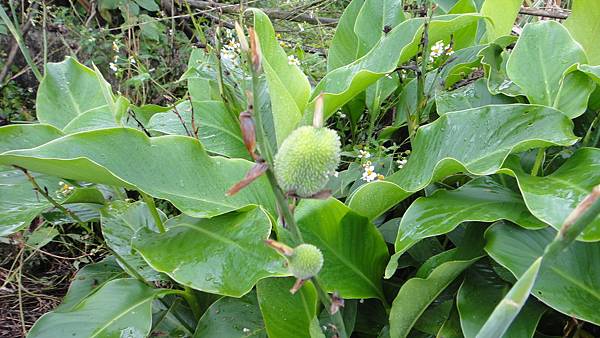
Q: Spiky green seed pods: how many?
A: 2